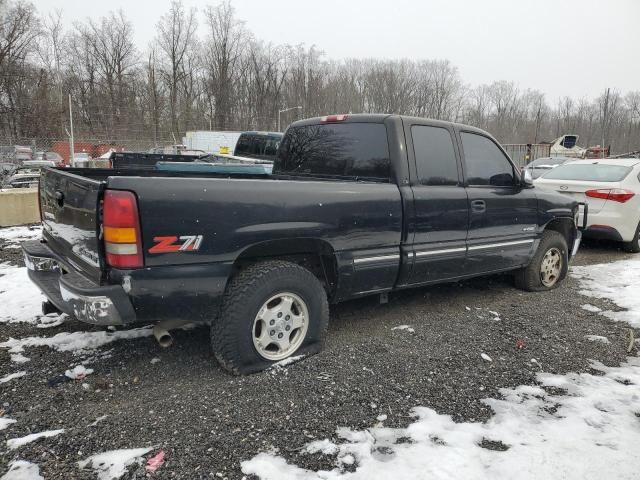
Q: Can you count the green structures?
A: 0